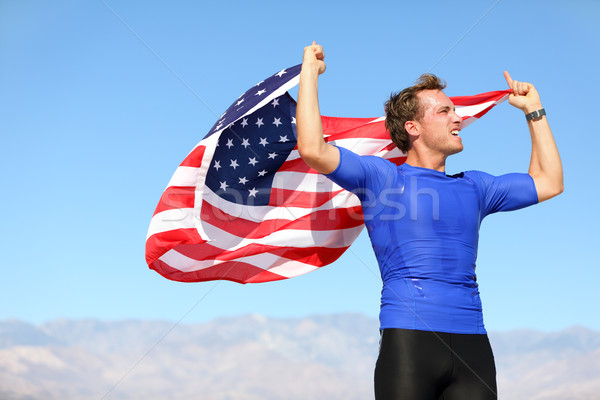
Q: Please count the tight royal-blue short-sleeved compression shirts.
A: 1